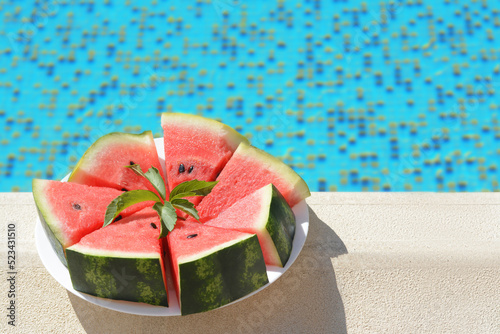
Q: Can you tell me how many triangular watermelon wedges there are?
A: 7